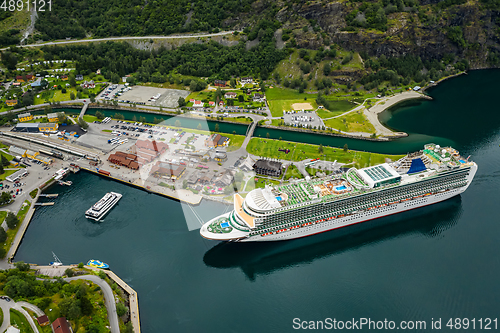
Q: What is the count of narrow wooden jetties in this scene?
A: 3